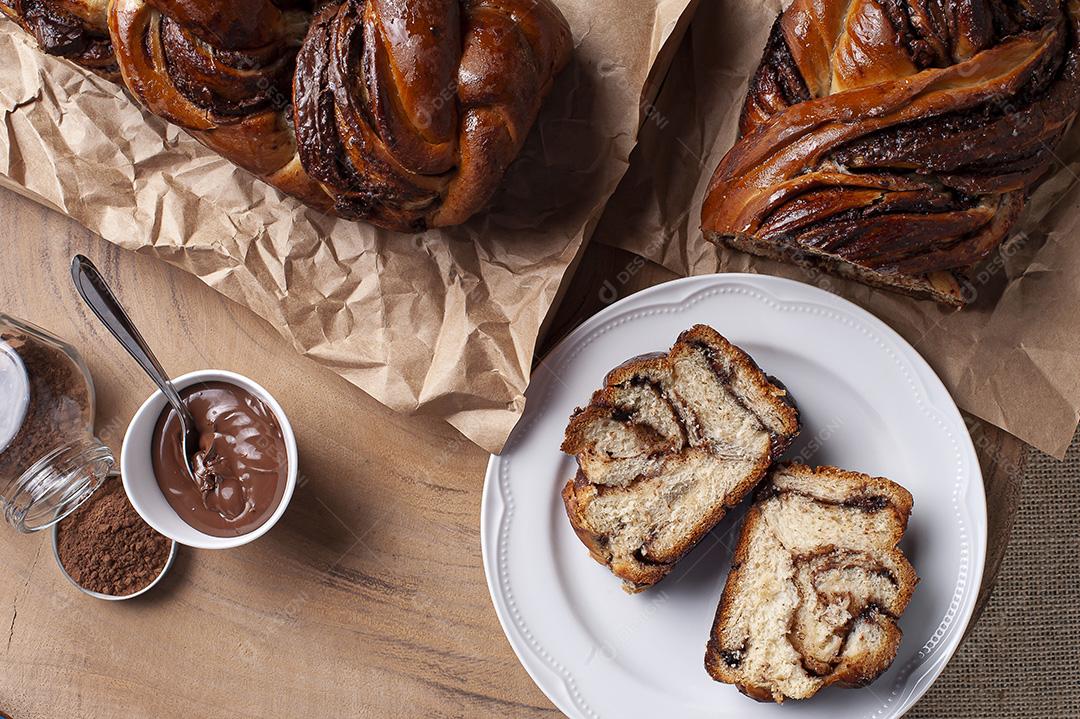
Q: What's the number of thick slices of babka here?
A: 2